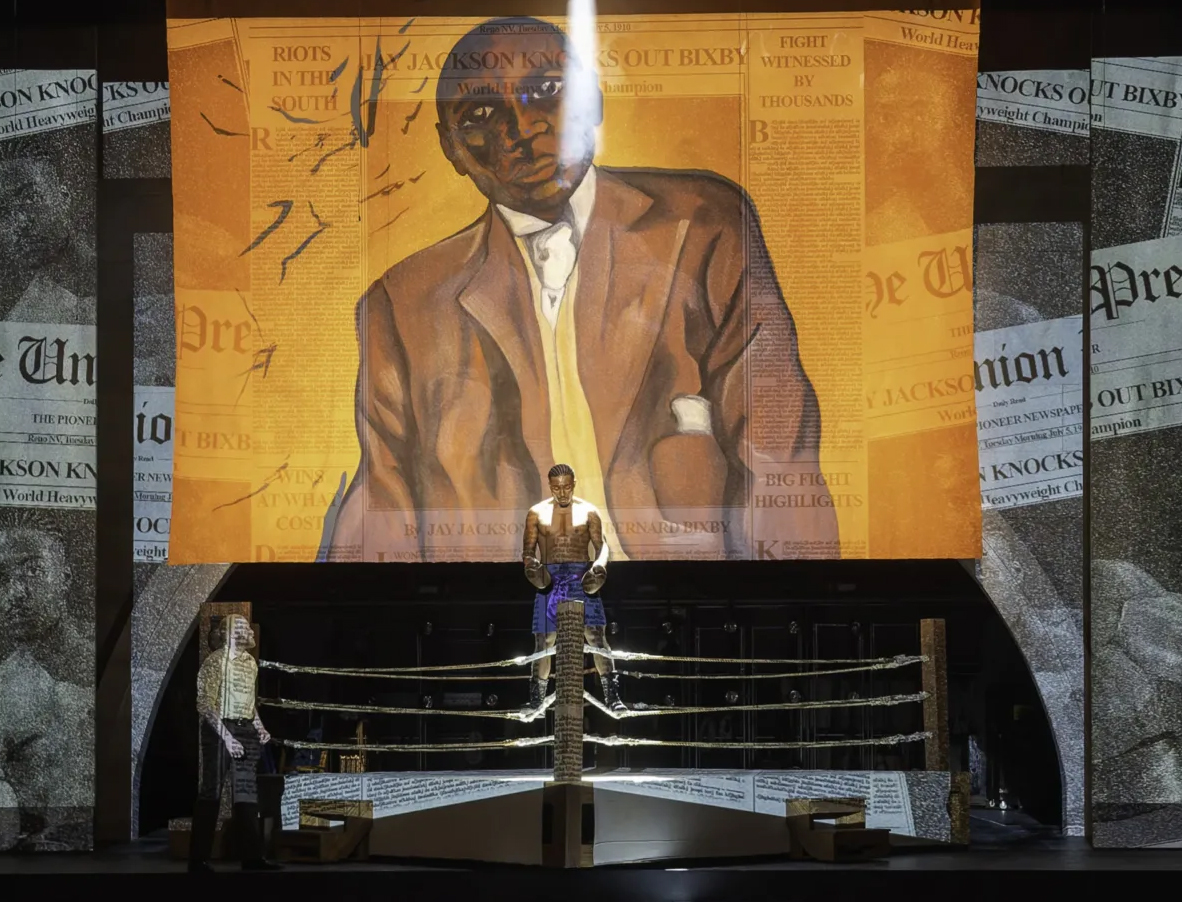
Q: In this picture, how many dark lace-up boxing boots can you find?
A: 2